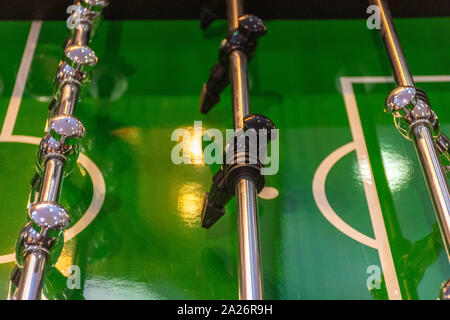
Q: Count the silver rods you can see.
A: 3